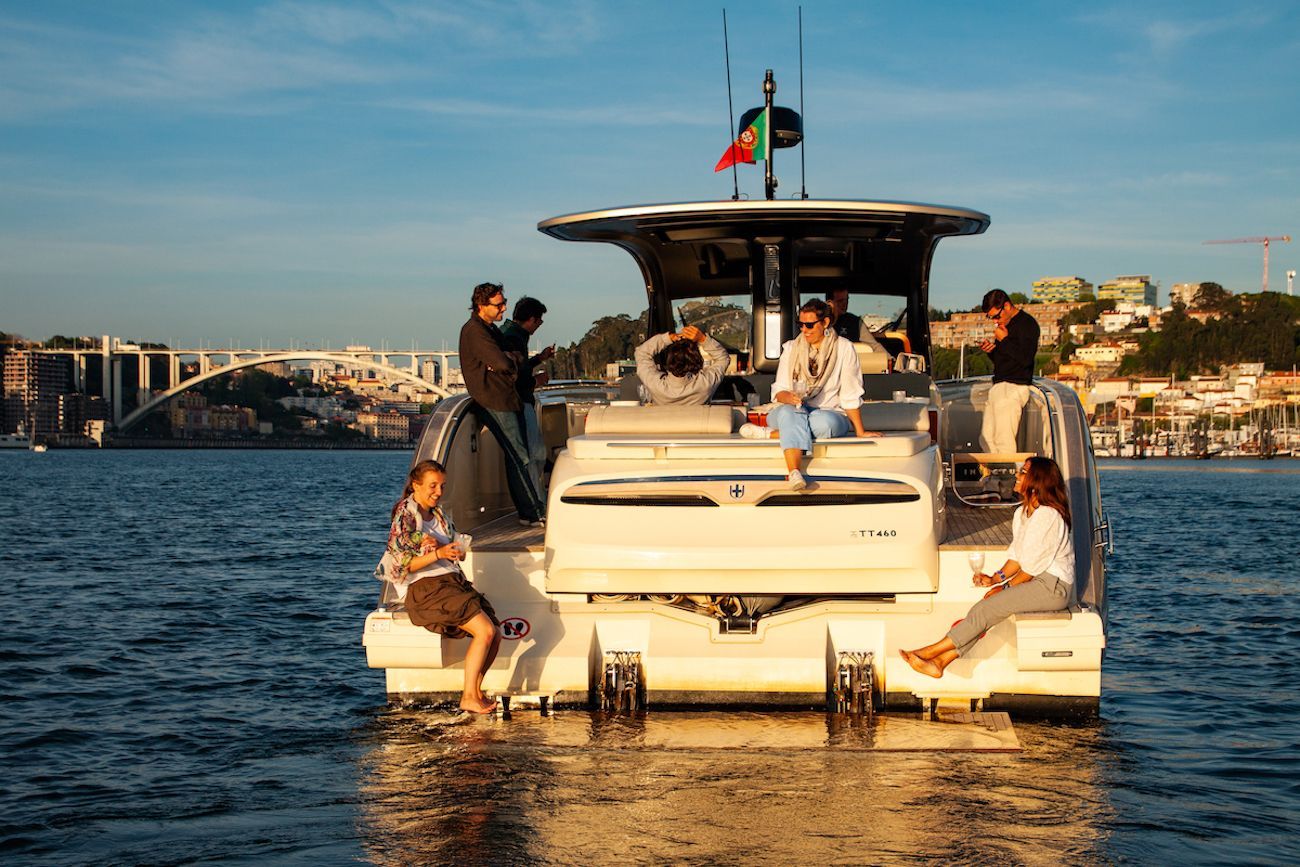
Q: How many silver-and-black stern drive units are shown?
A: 2